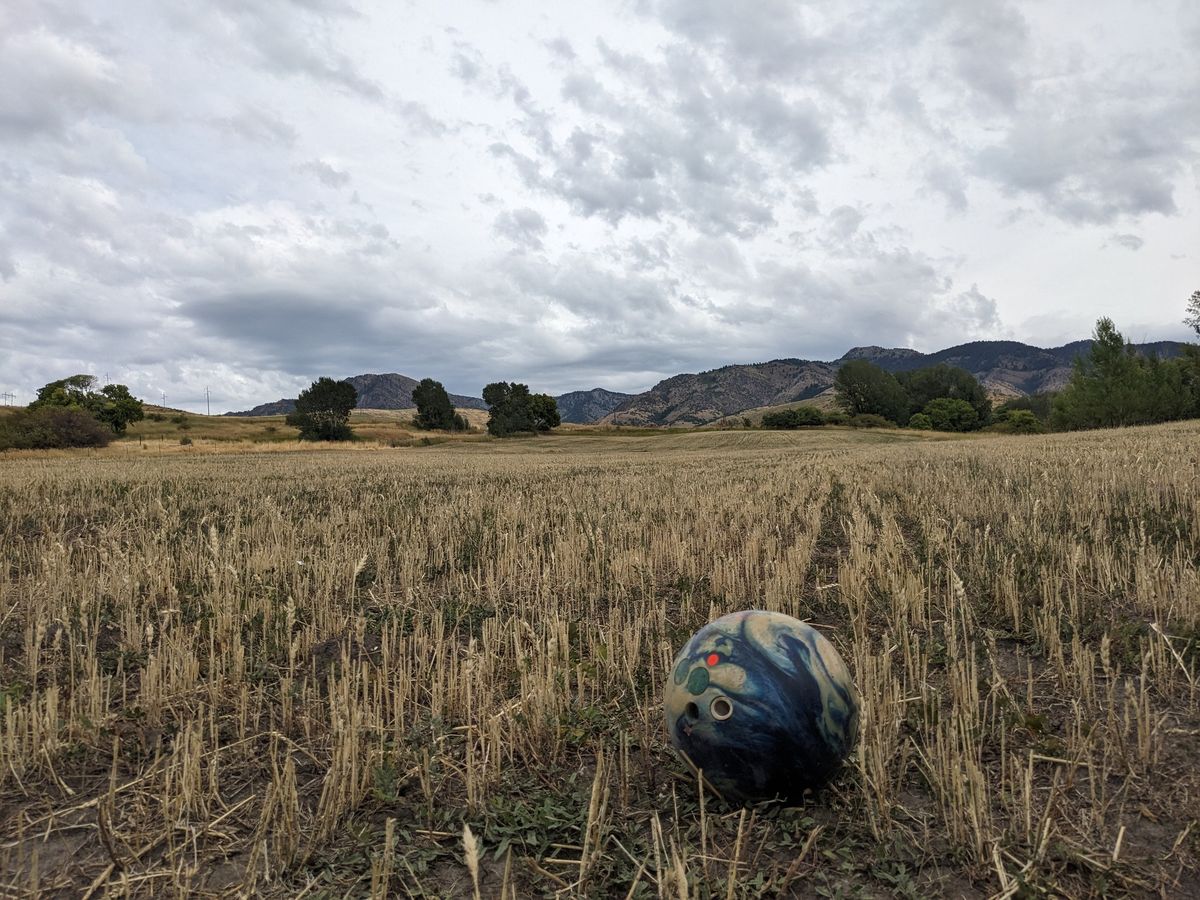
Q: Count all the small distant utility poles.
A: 5